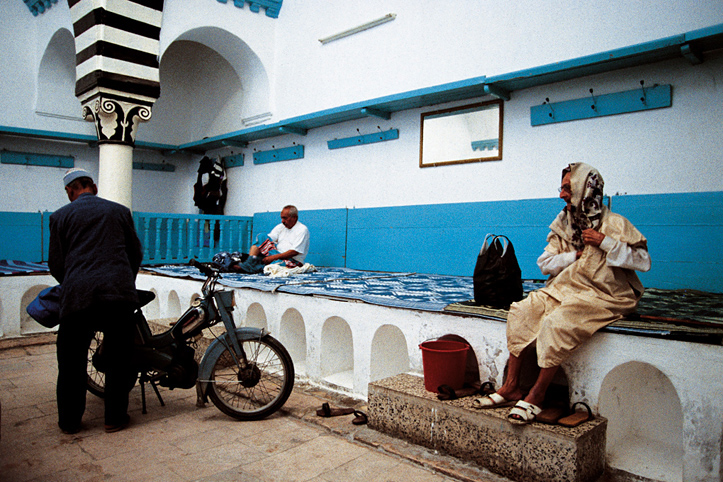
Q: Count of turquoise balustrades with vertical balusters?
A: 1